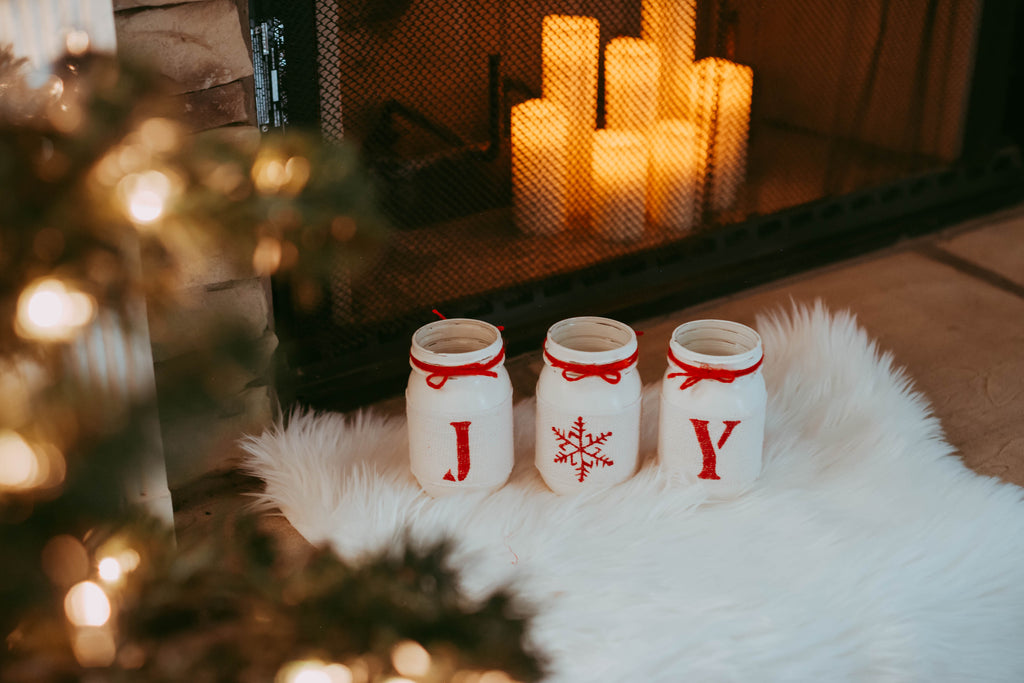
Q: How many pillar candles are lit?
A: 7